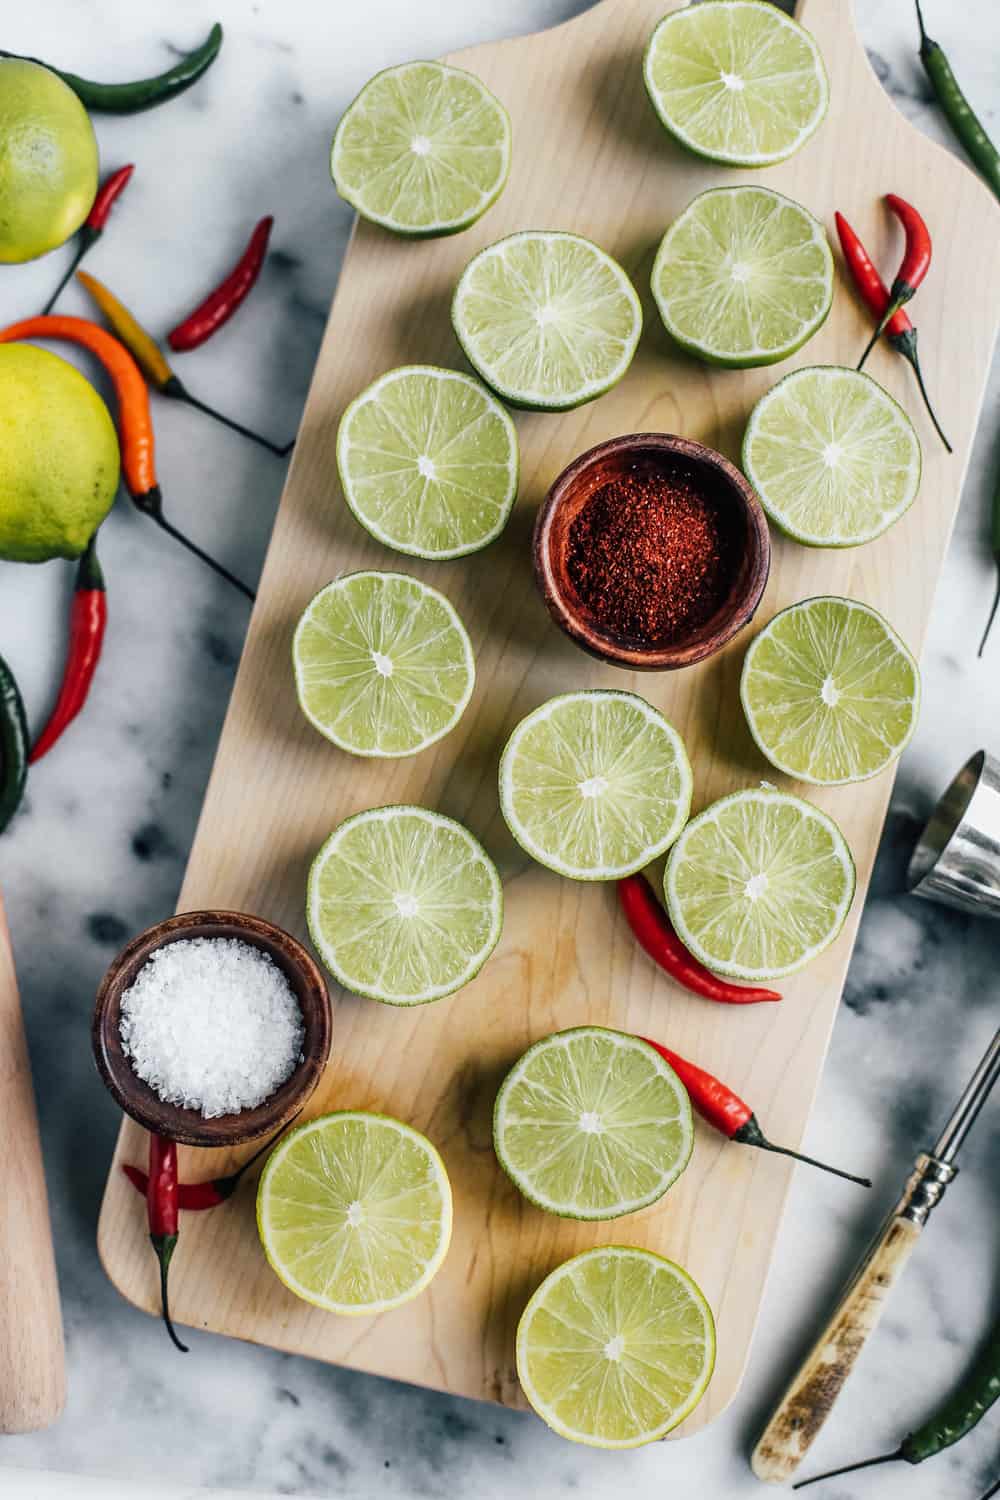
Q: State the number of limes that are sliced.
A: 14